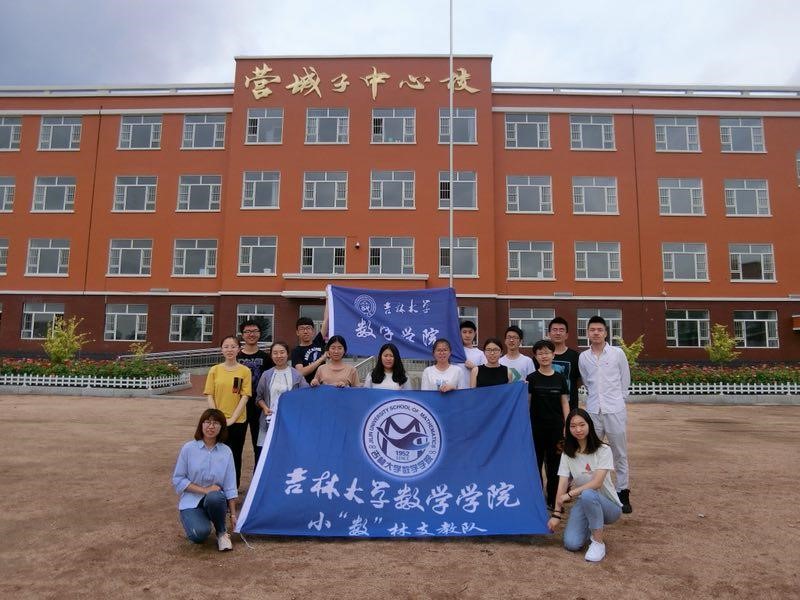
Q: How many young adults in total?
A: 15